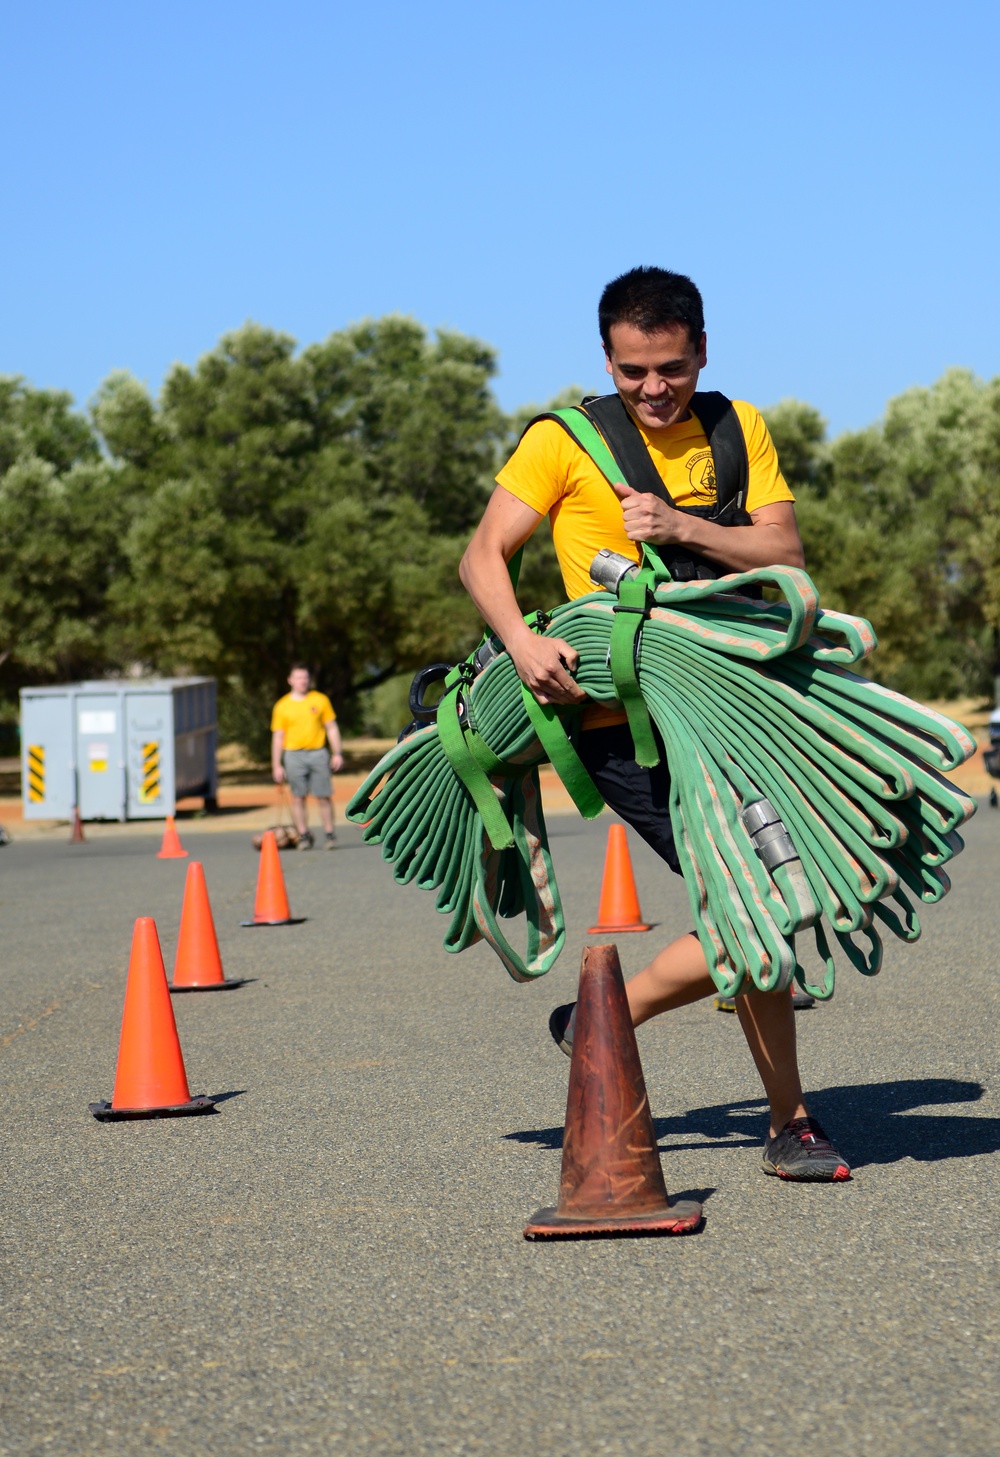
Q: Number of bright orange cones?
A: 5